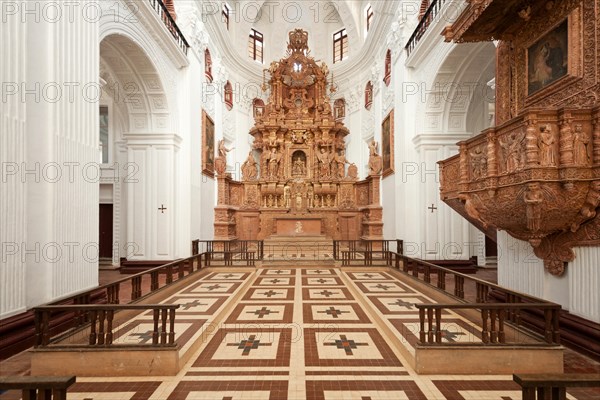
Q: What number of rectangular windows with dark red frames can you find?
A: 4